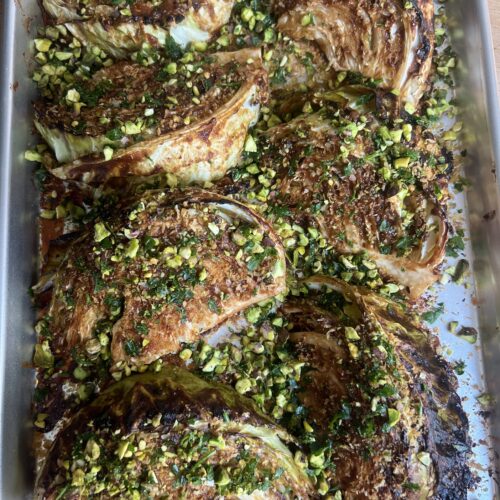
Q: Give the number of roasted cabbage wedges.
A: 7